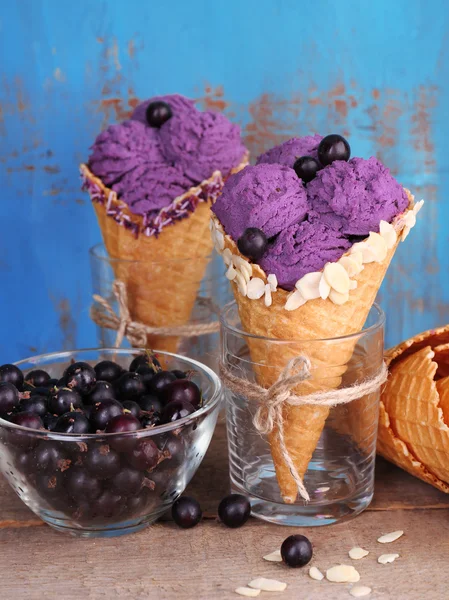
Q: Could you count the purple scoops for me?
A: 8